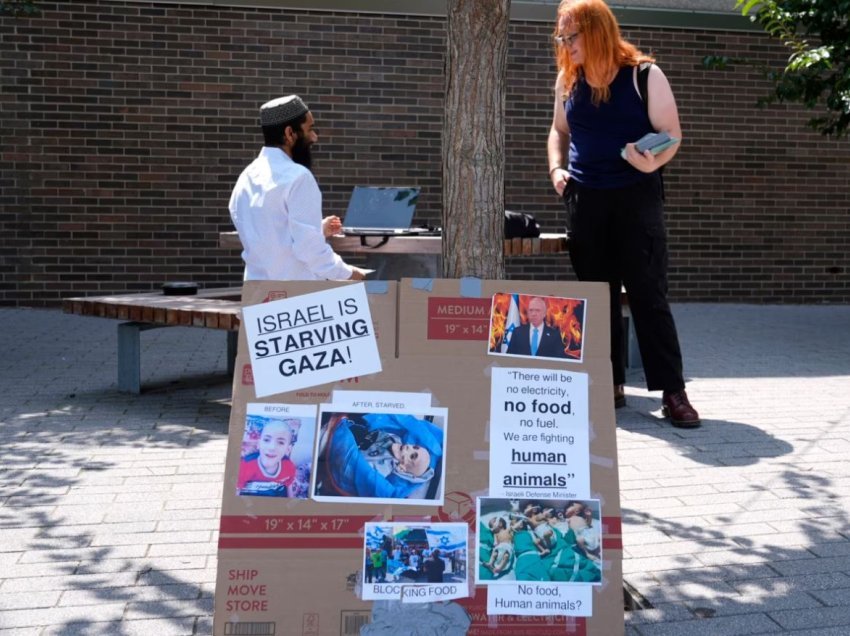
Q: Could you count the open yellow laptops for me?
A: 0